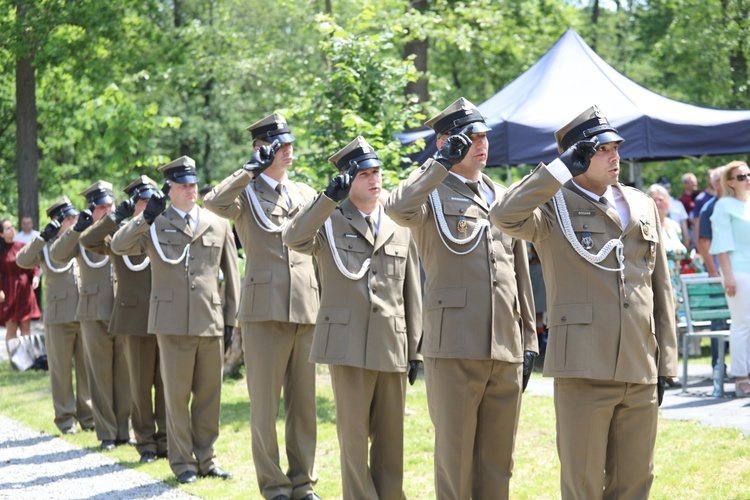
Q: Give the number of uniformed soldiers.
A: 8